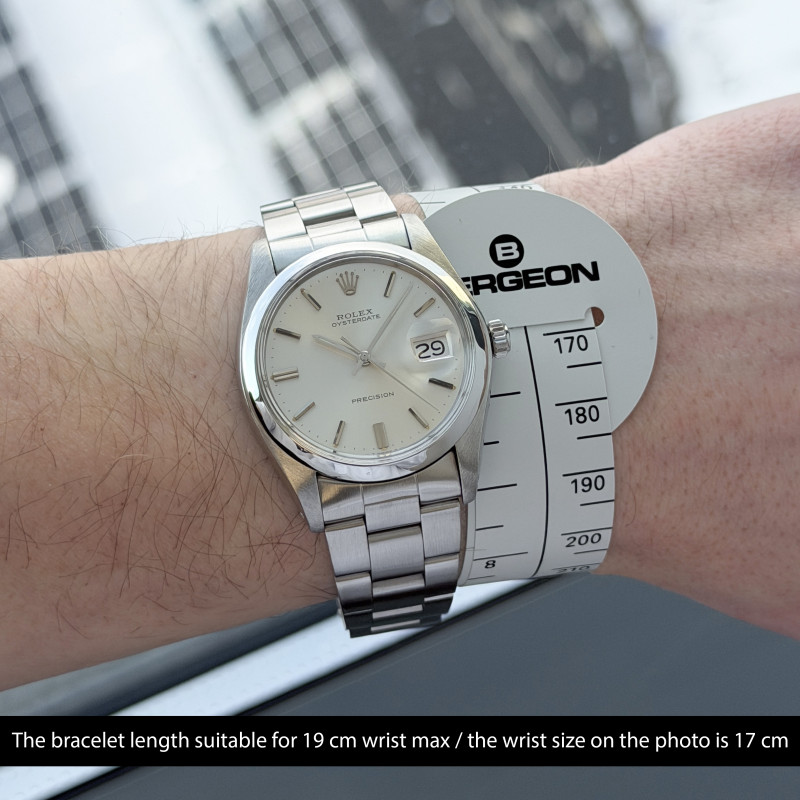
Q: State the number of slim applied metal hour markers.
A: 10